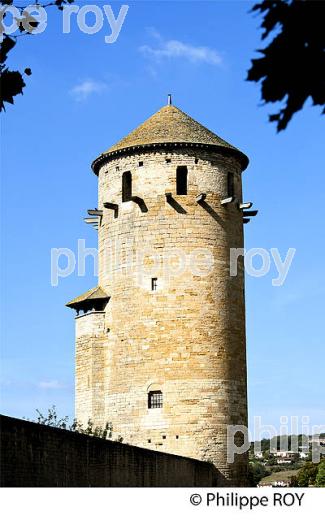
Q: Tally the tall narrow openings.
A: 3